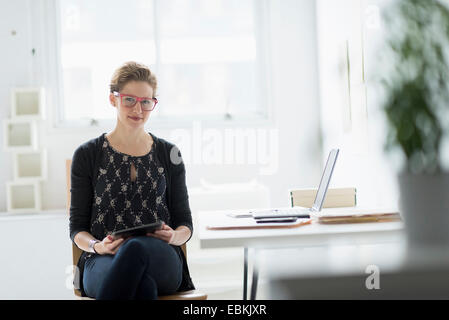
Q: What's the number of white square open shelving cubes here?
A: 4